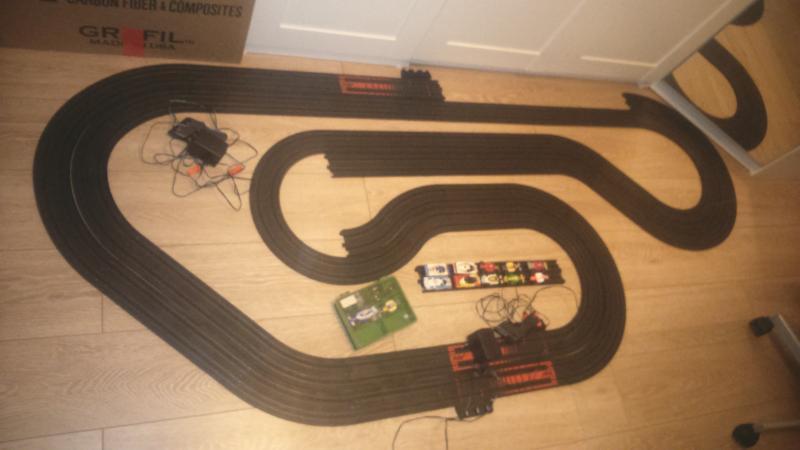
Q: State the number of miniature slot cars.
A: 10